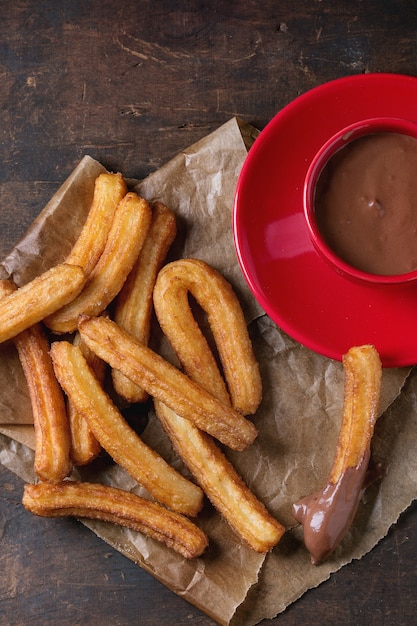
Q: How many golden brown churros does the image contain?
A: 12